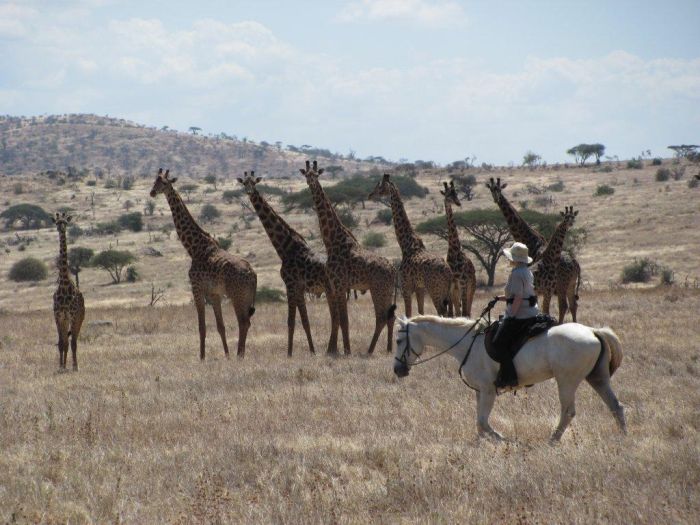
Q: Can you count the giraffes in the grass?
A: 8